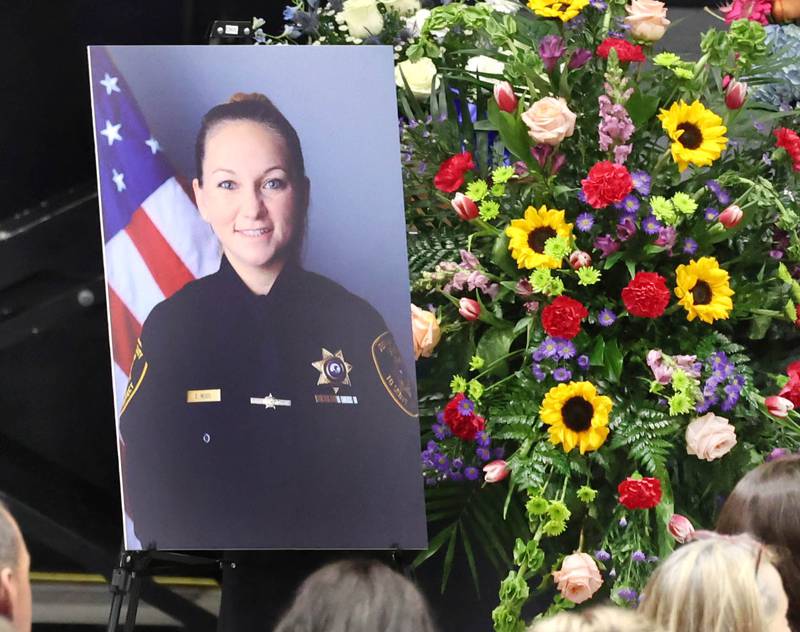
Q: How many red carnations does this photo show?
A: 9